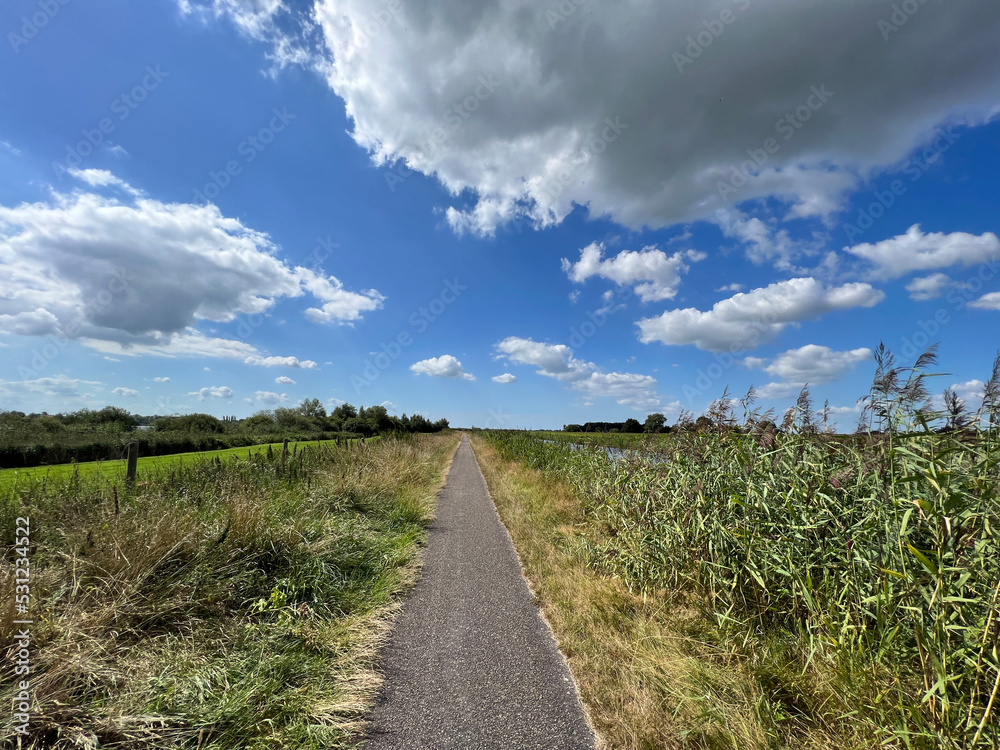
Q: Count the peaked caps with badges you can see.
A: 0